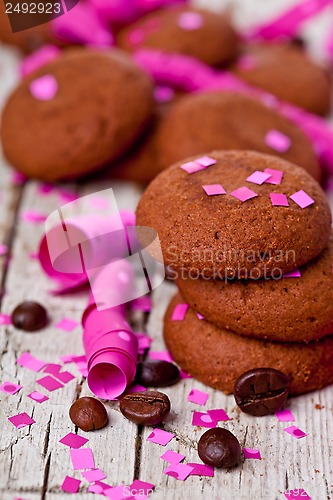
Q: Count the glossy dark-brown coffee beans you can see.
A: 6